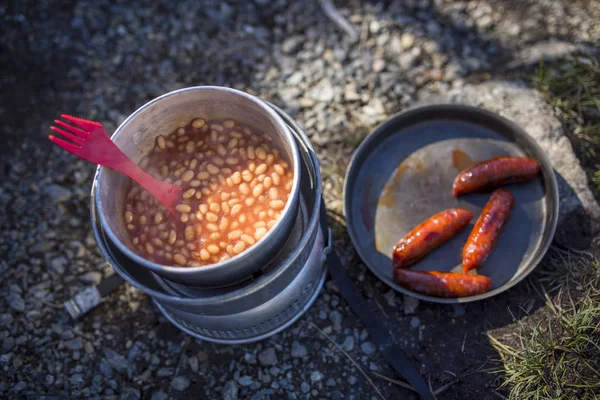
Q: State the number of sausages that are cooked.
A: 4